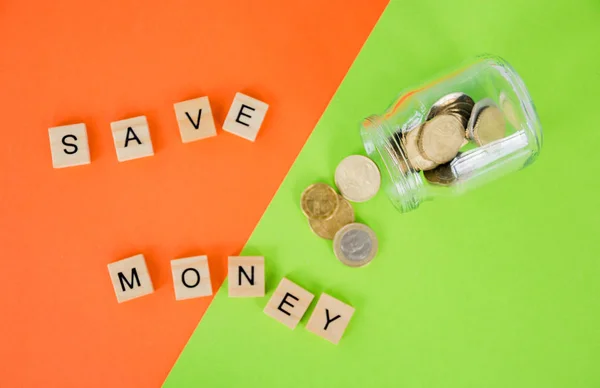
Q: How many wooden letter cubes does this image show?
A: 9